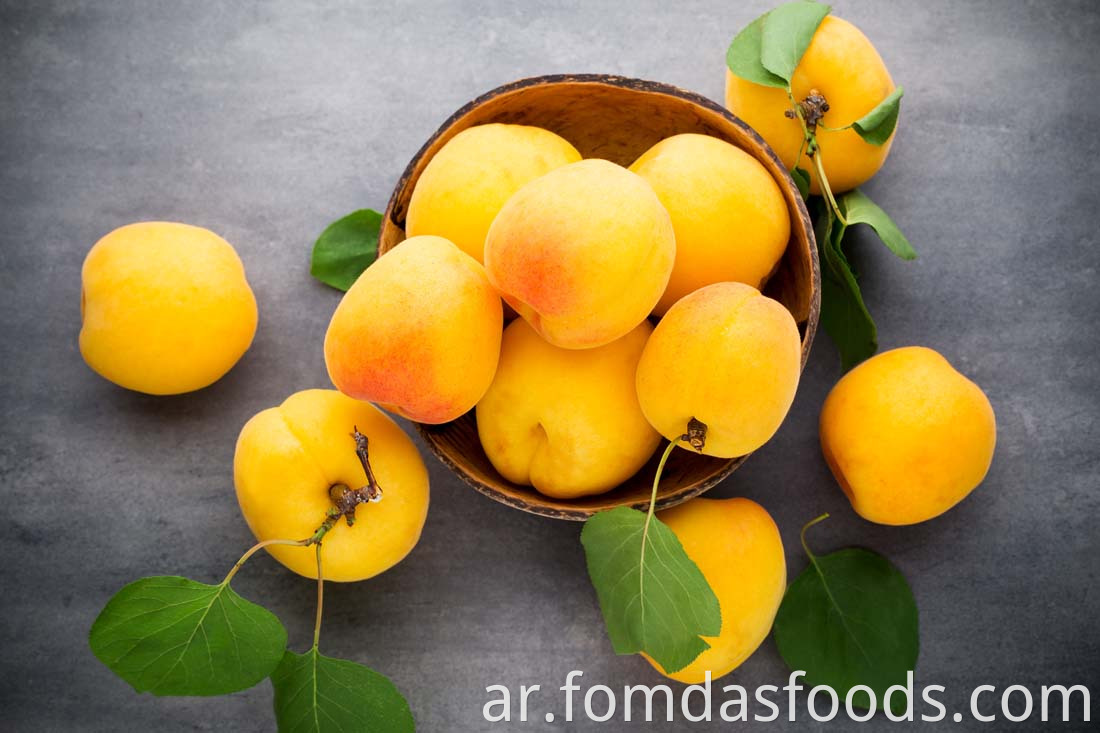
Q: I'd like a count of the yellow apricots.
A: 11